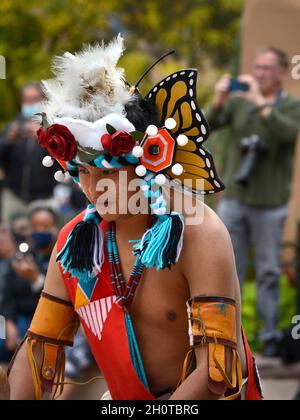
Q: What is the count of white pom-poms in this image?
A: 10